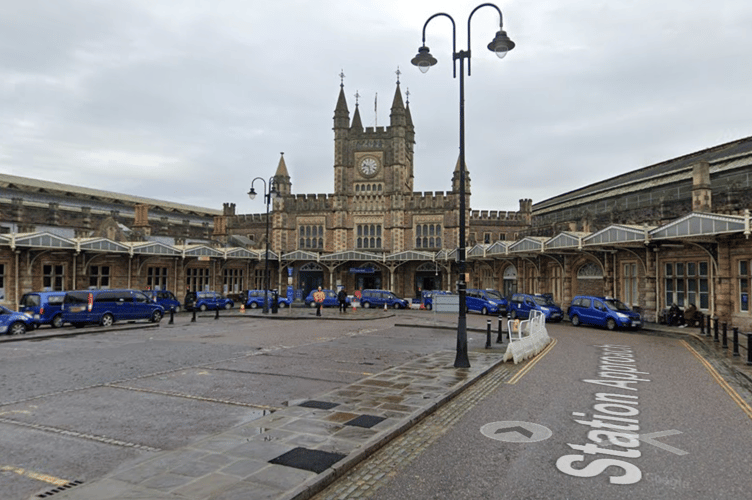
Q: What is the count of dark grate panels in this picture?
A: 3